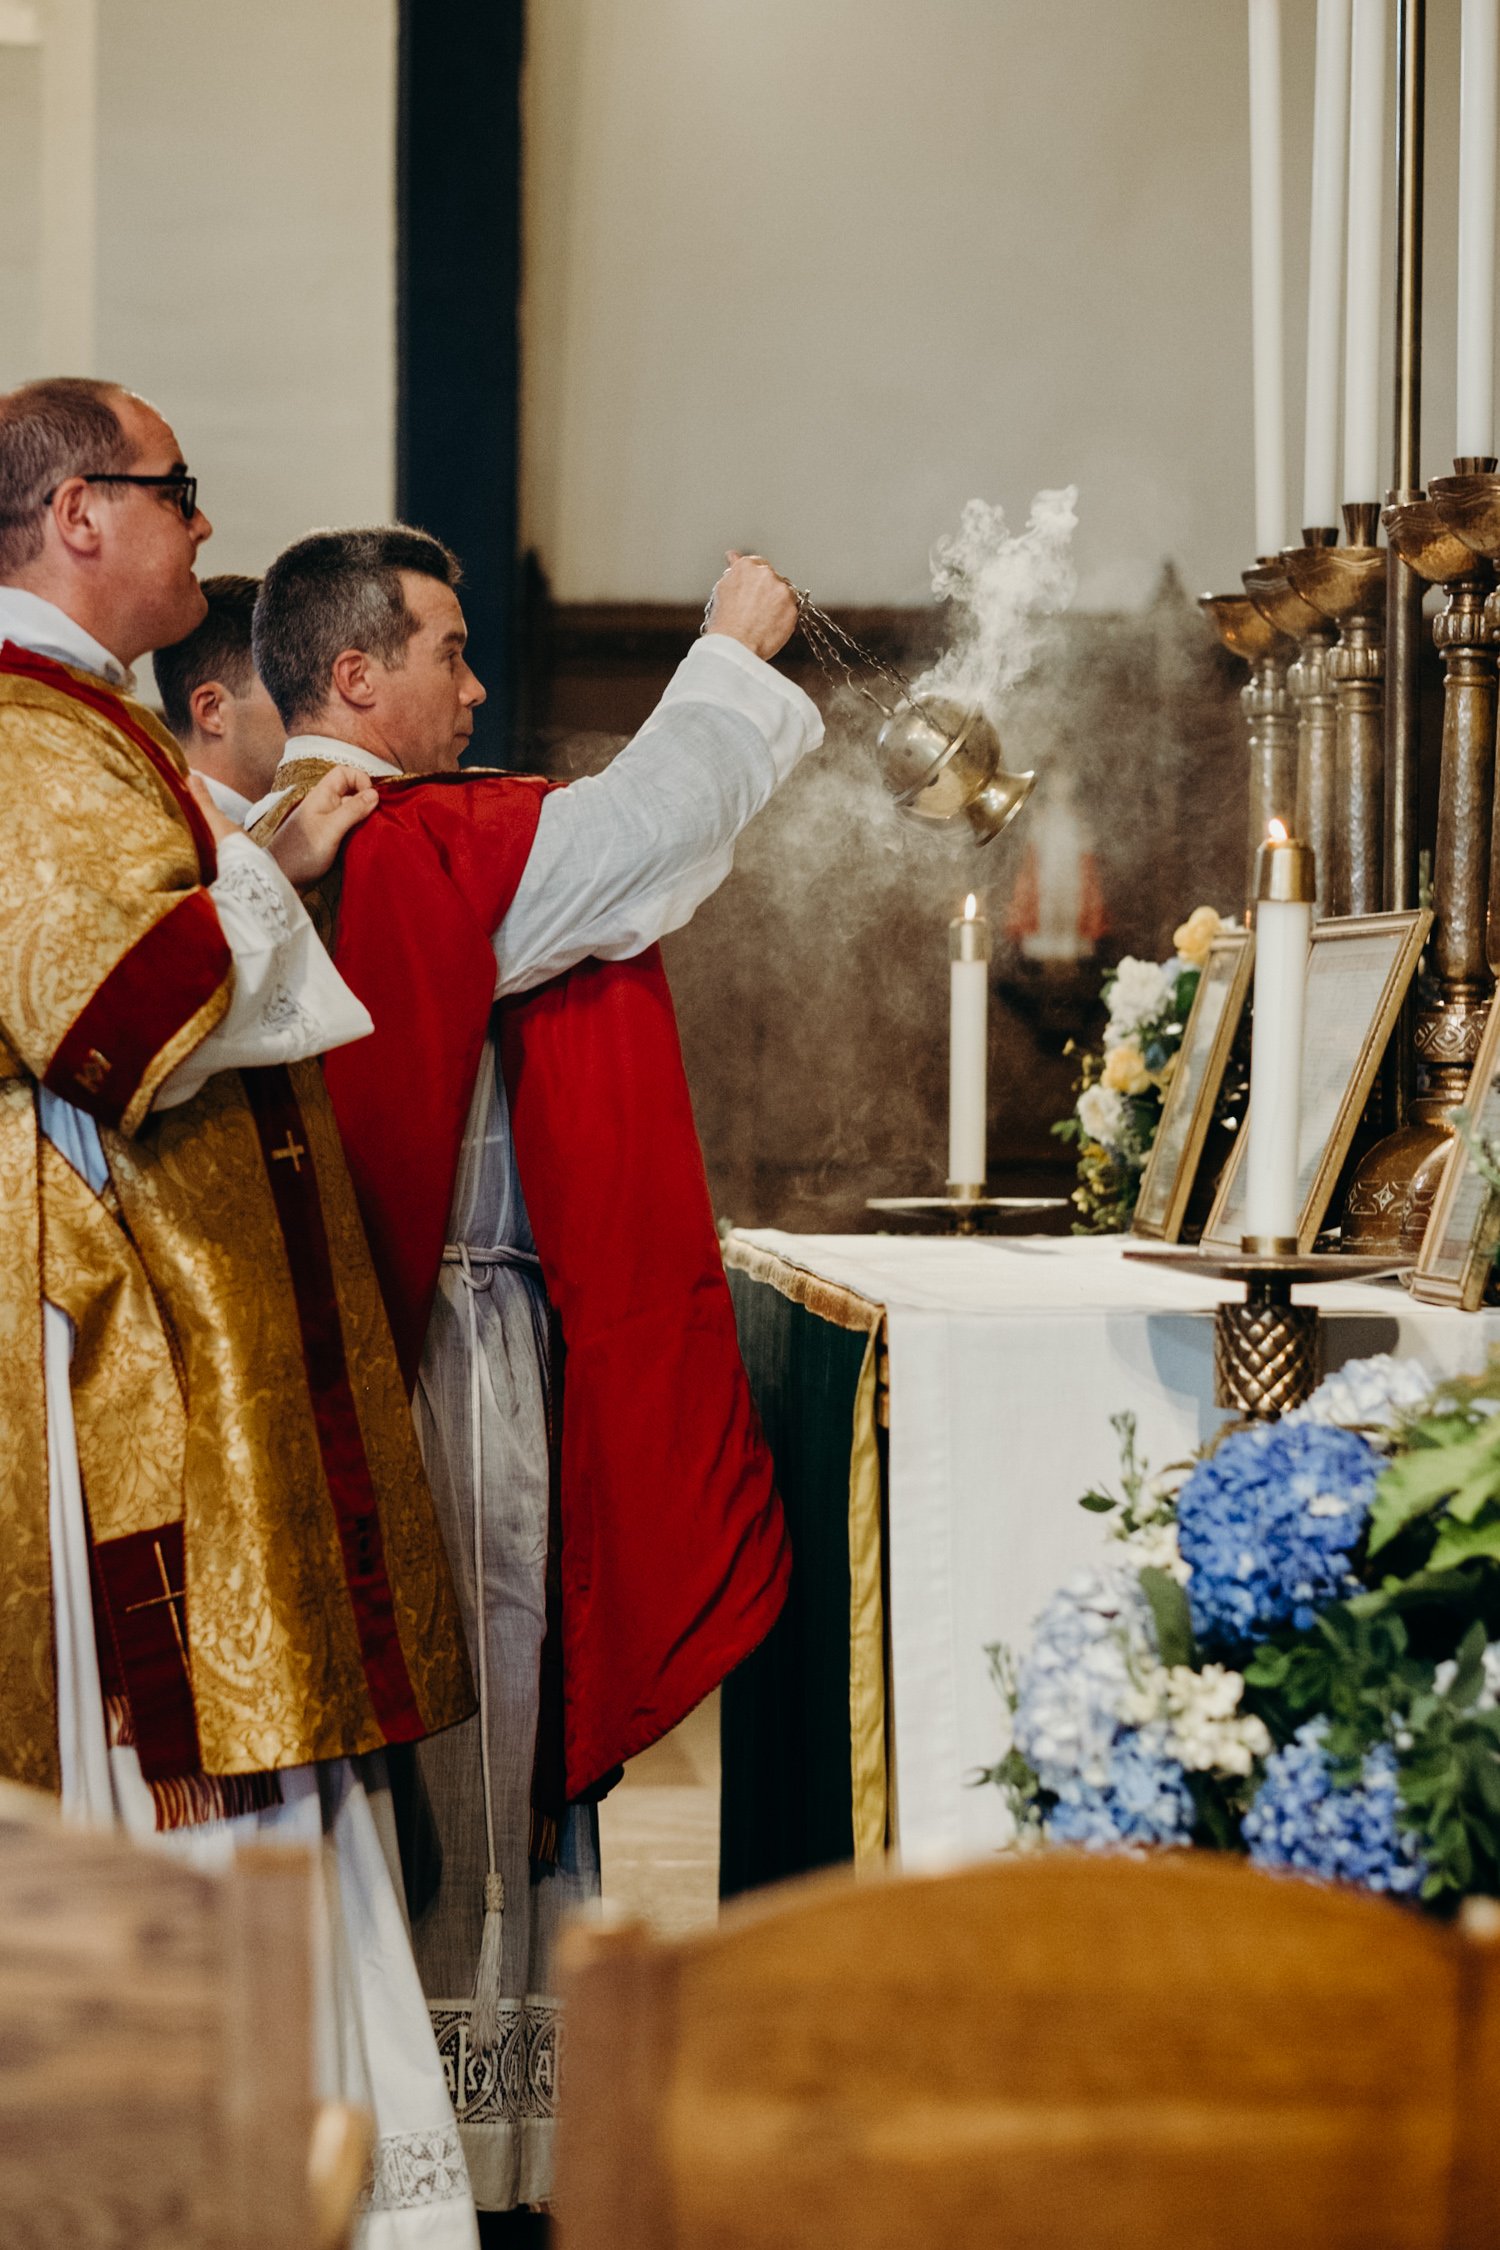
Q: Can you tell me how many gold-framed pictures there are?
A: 3